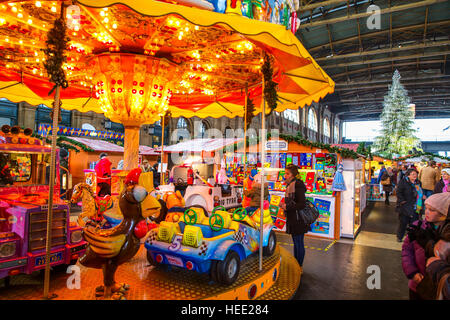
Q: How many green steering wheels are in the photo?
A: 4